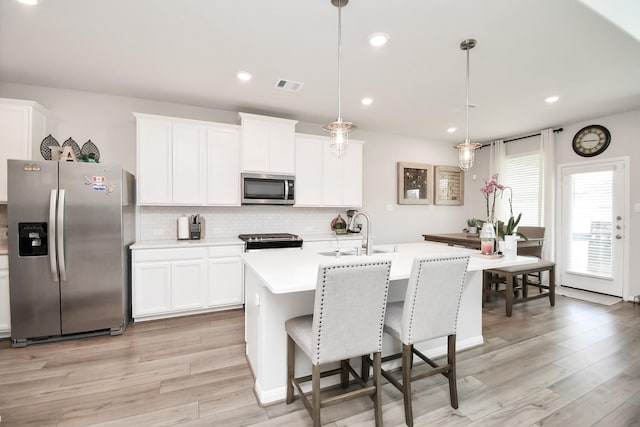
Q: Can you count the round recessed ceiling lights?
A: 6